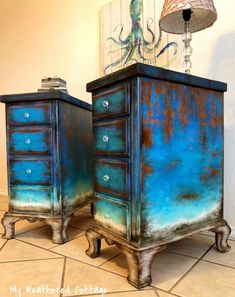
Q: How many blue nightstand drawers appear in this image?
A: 8